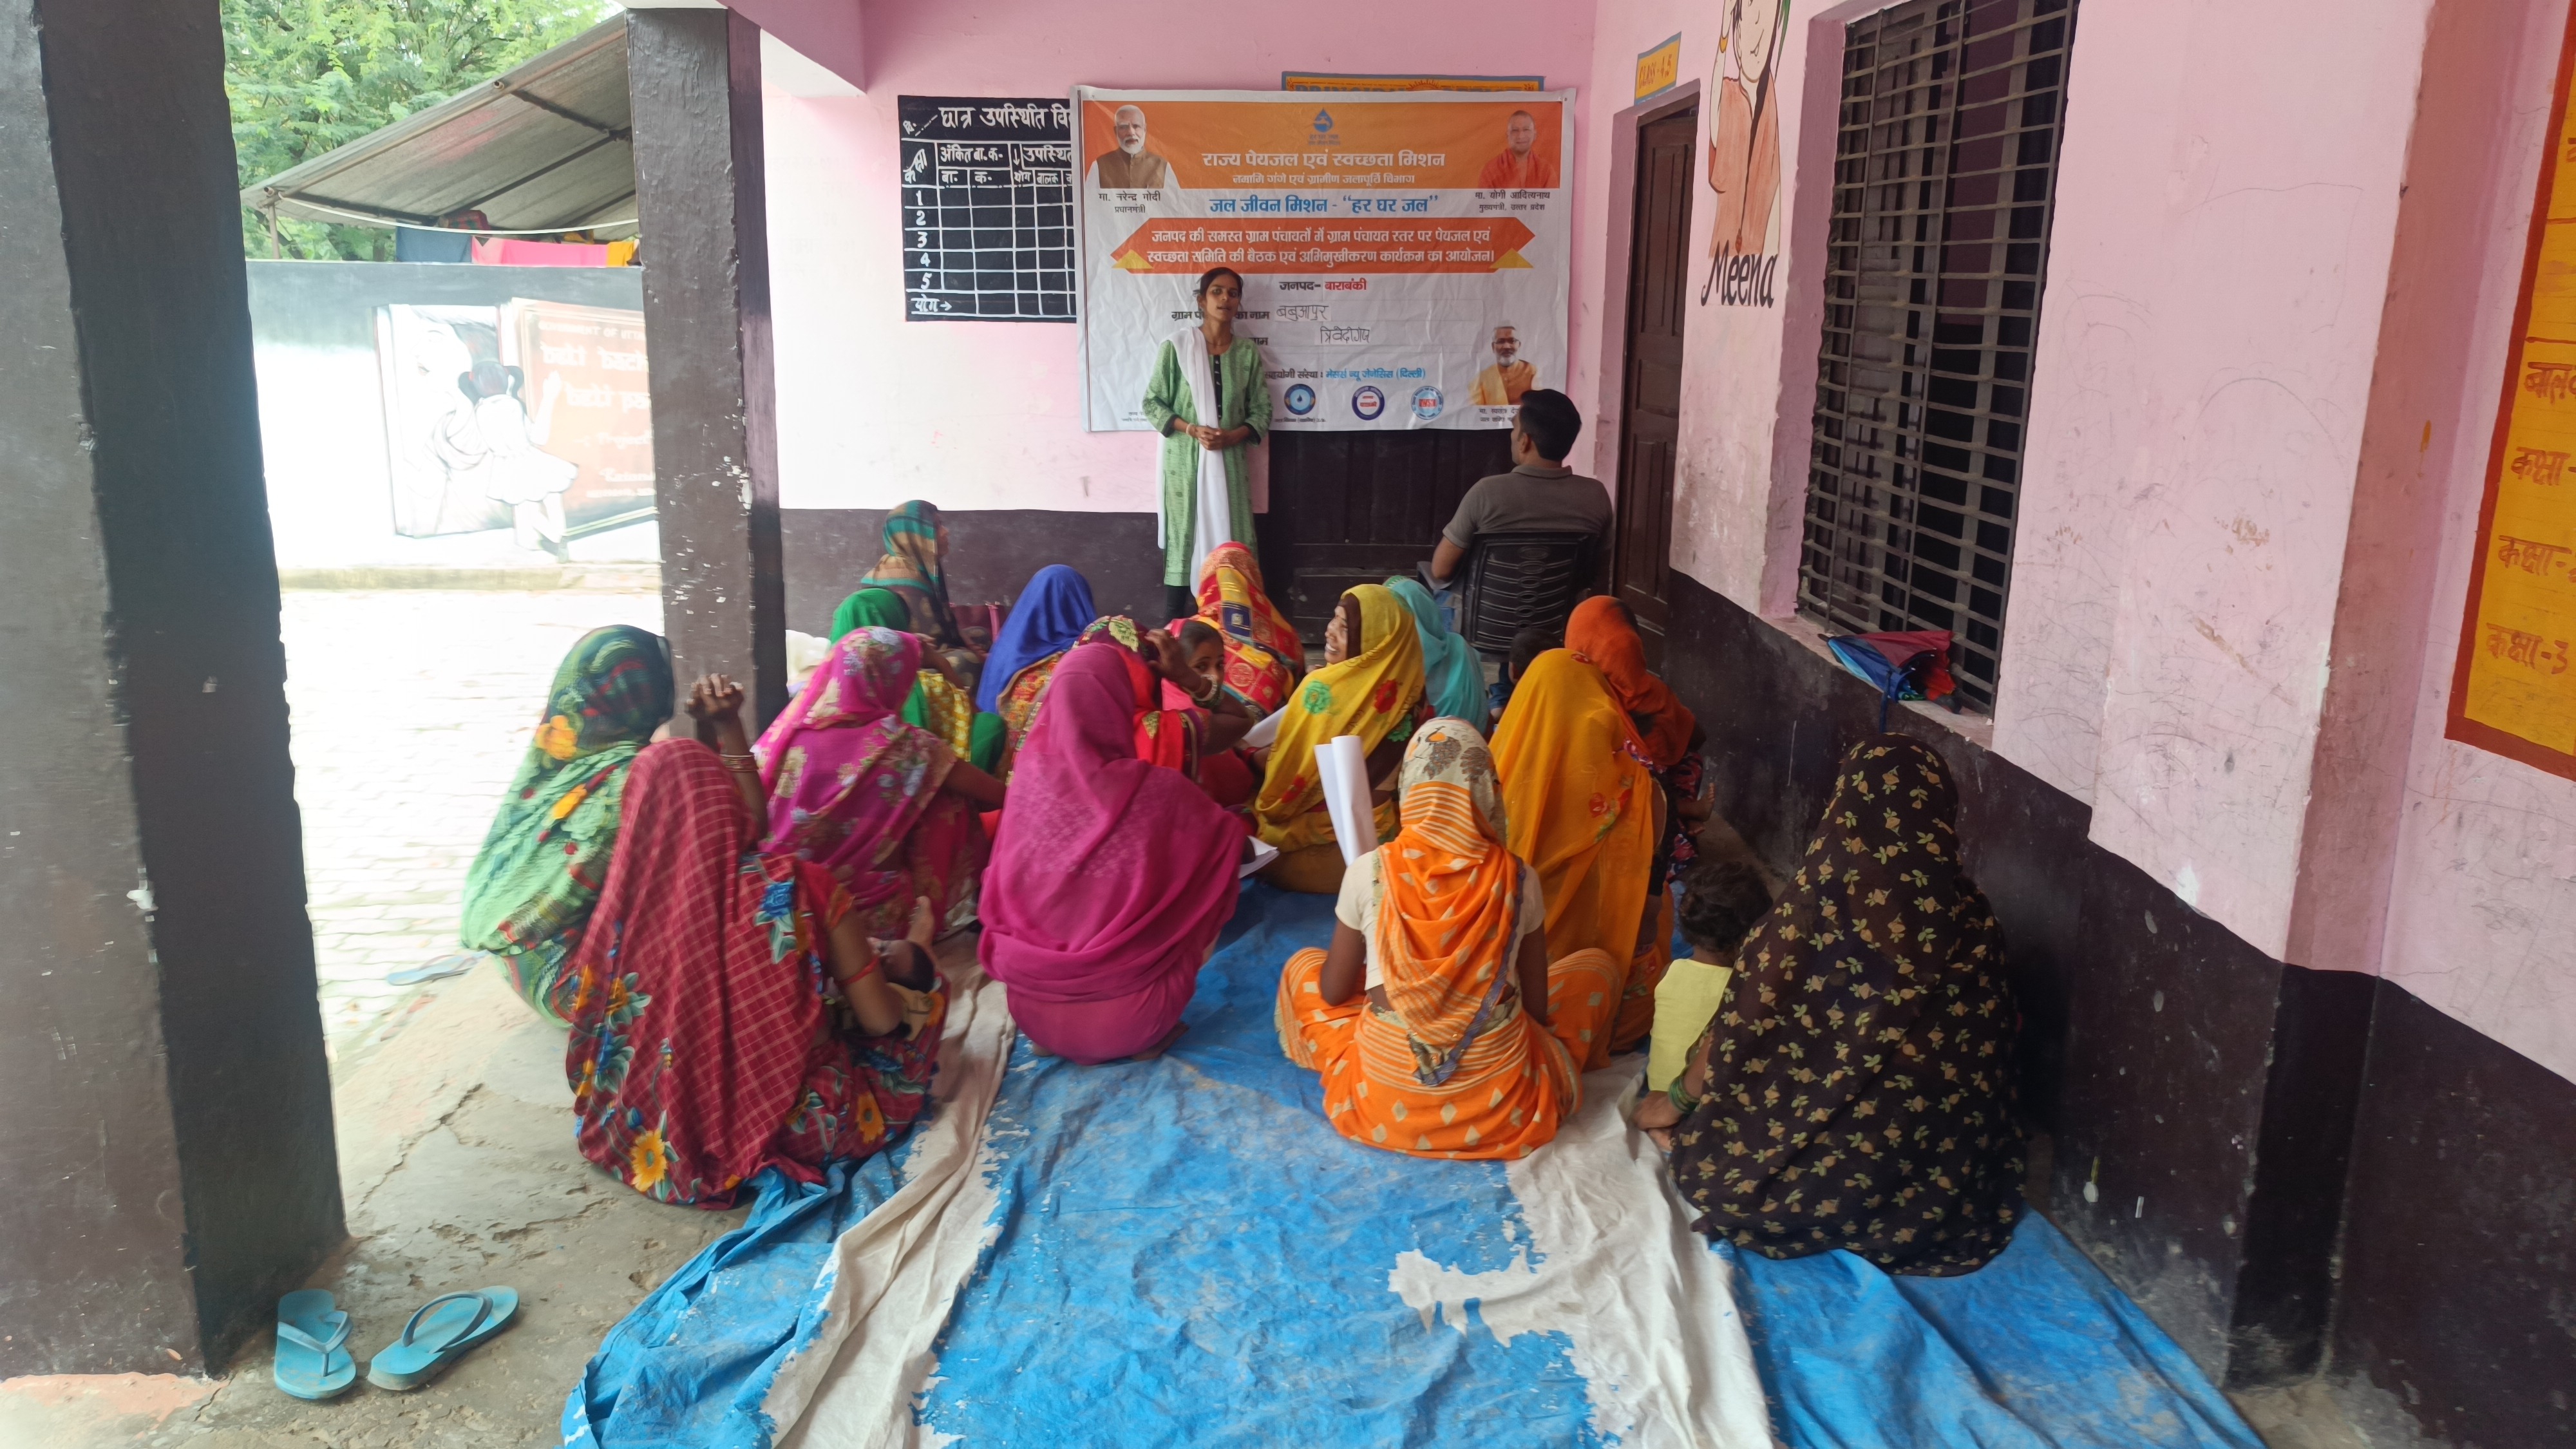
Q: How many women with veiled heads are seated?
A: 15